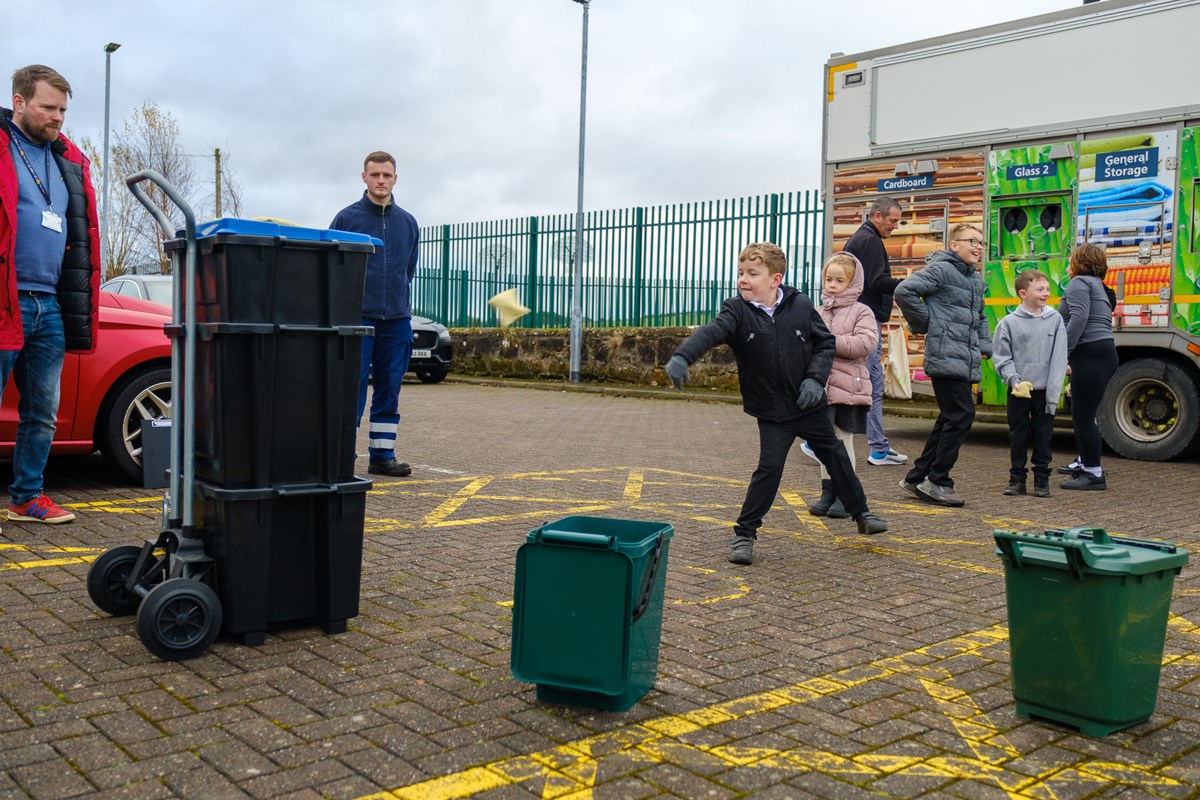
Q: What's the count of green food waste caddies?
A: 2